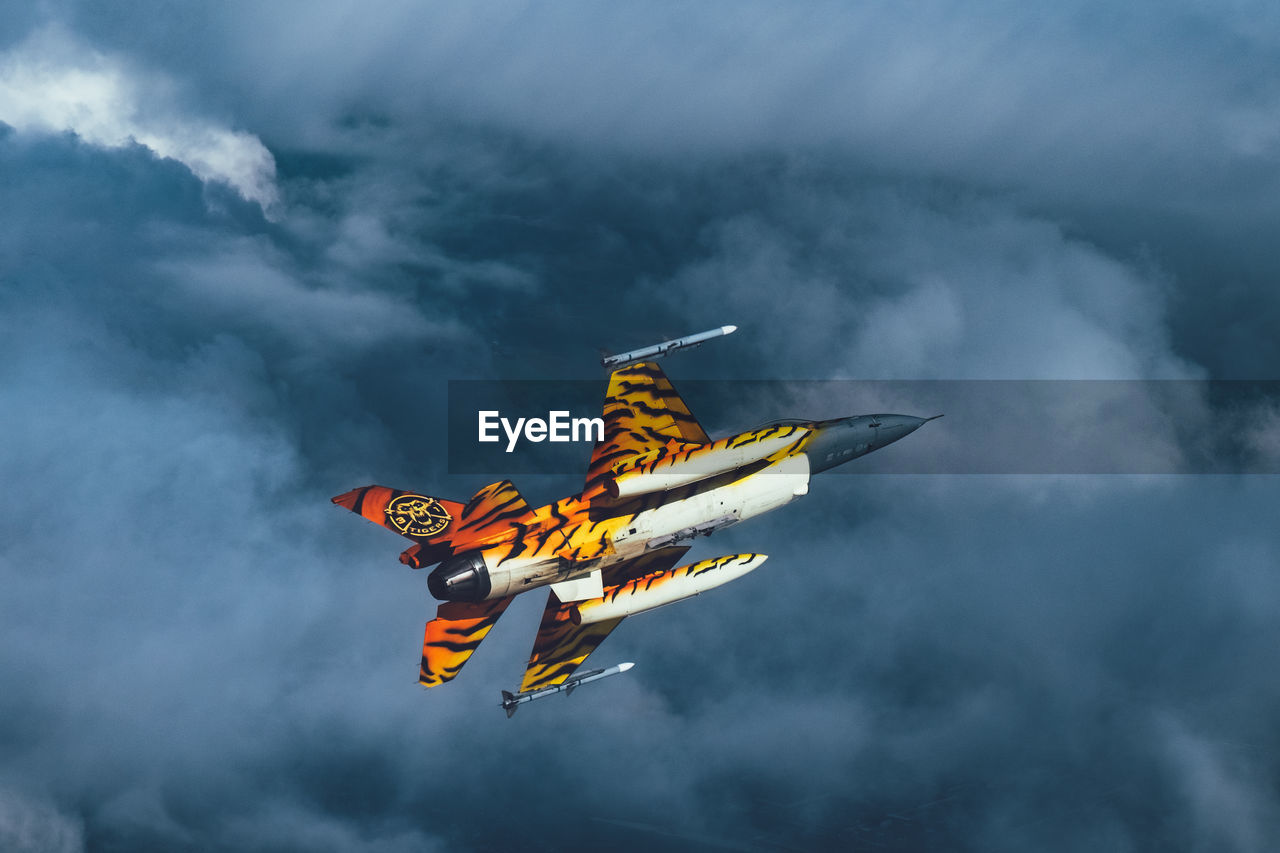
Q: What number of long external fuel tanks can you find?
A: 2